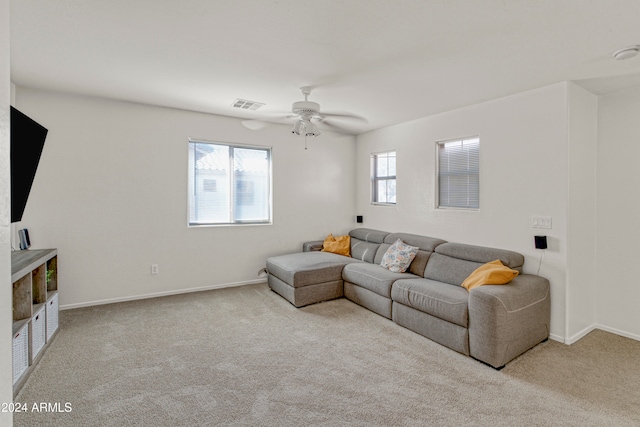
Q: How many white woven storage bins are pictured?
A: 3